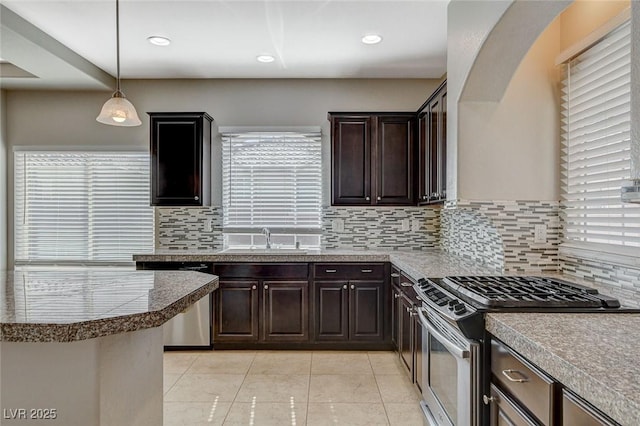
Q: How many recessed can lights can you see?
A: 3